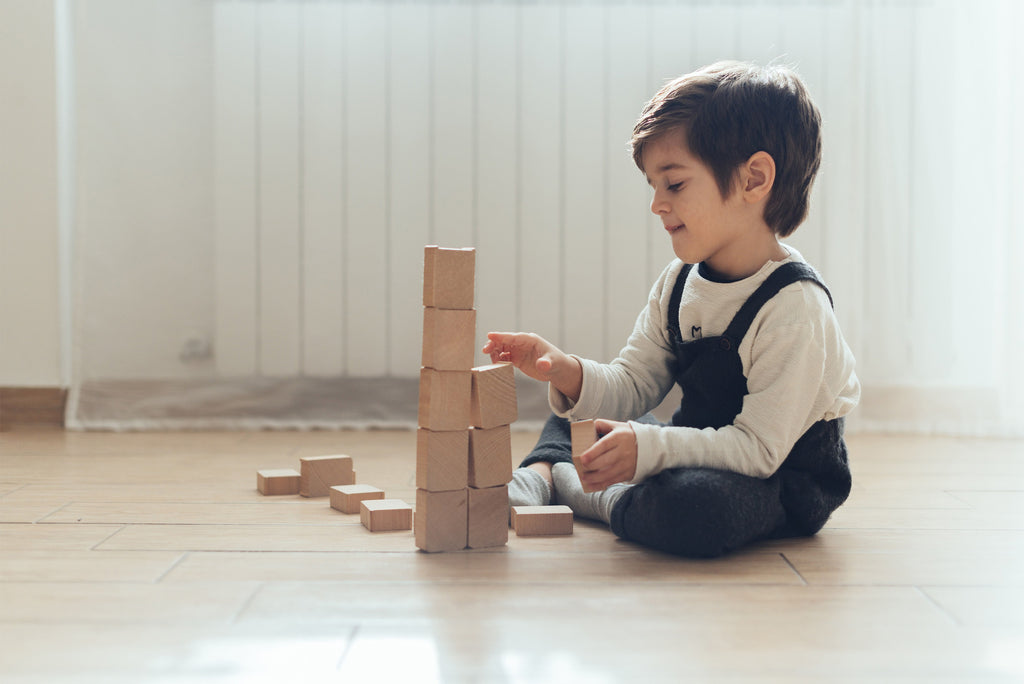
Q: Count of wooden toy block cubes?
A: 14